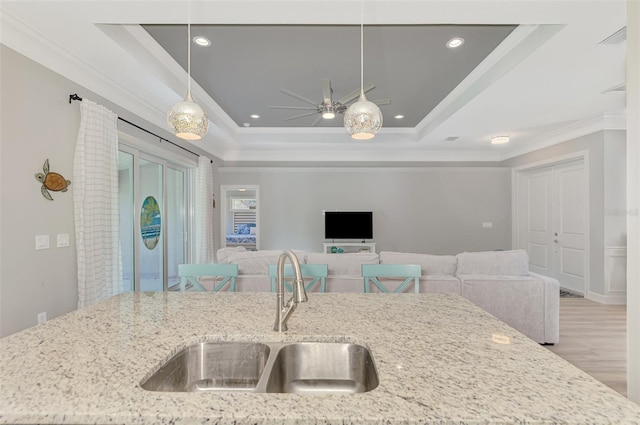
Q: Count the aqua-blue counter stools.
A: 3